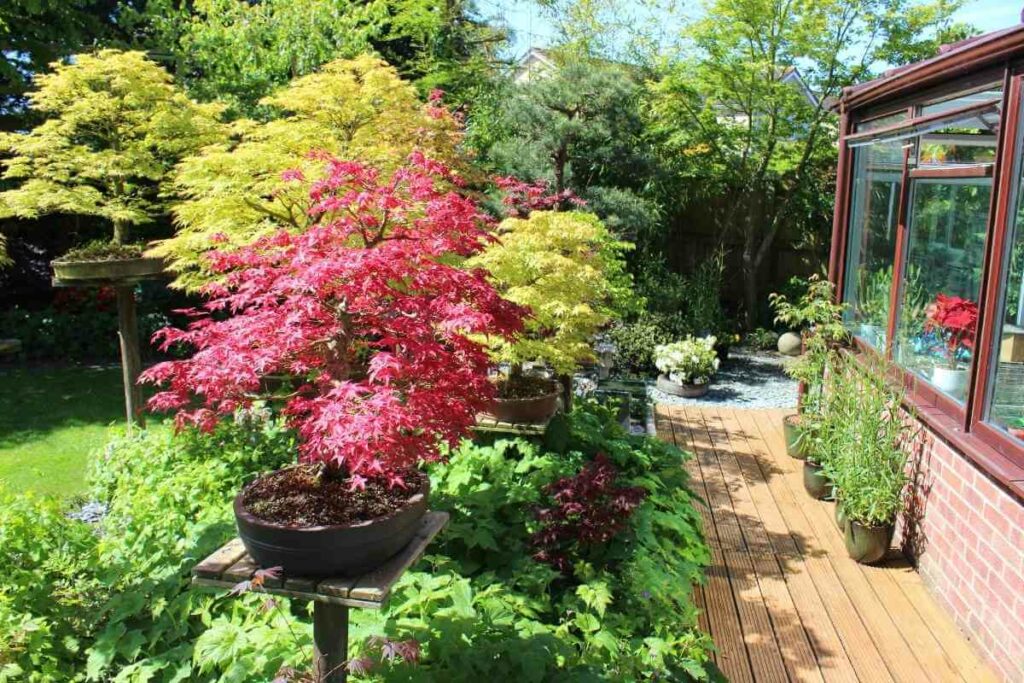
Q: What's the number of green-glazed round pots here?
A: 4